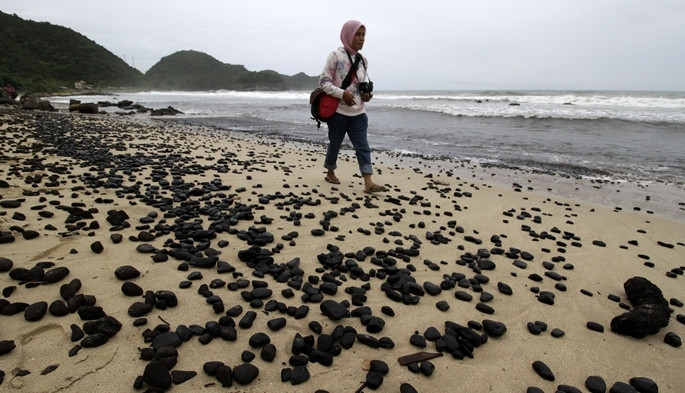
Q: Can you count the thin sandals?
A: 2